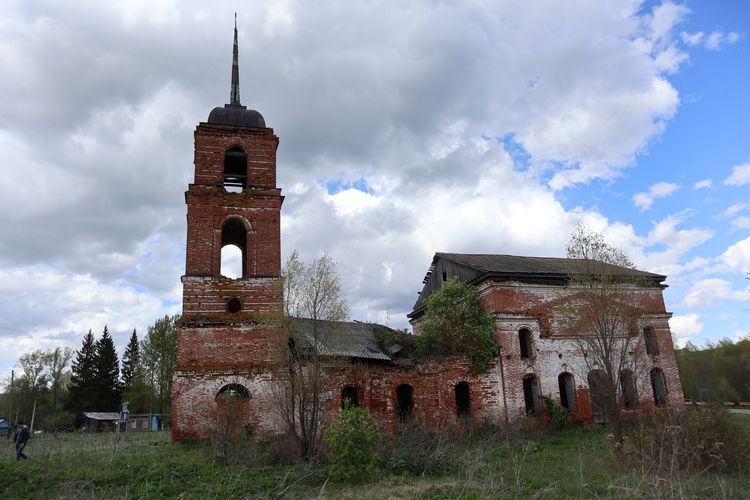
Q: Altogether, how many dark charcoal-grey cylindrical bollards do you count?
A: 0